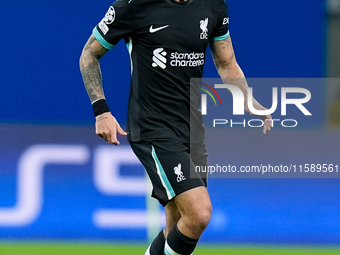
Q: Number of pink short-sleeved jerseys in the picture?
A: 0